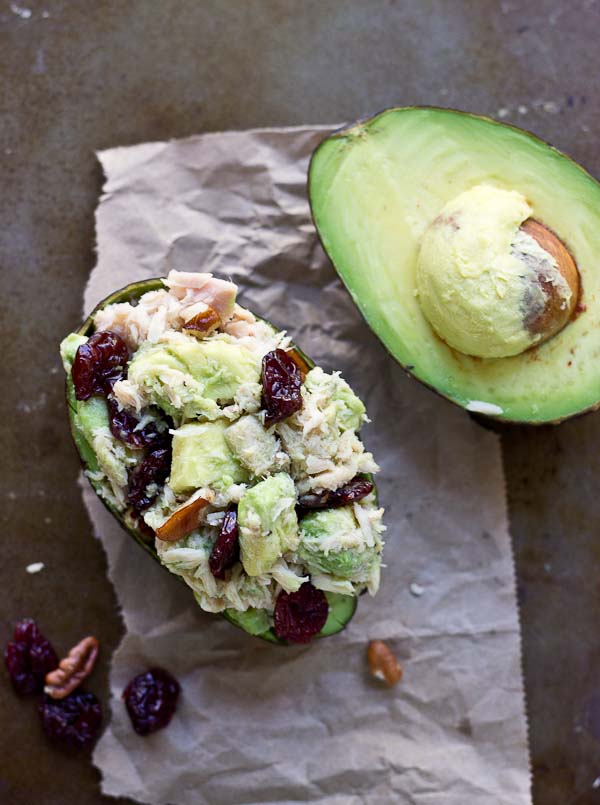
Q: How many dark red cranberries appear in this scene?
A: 10